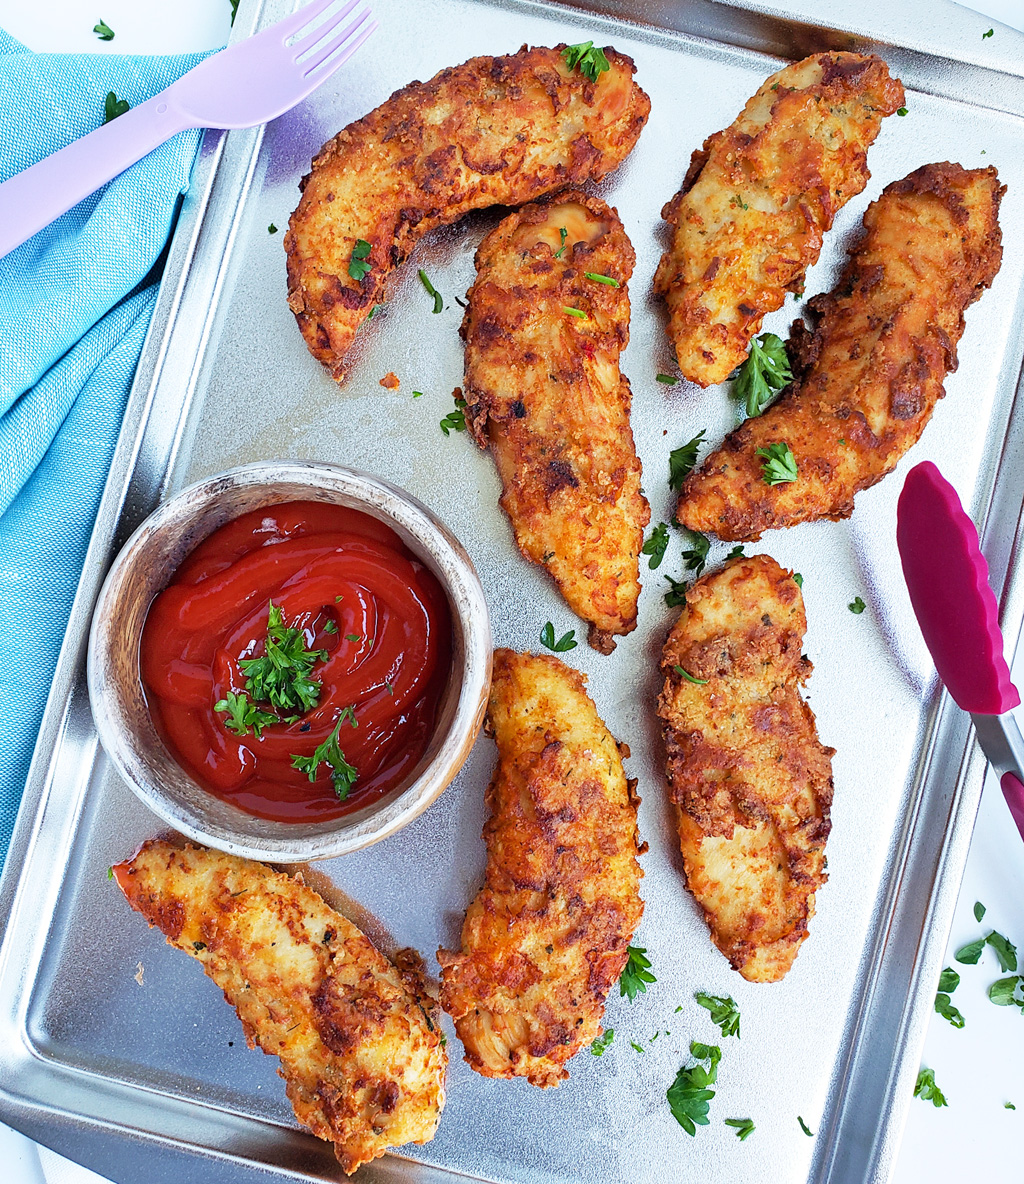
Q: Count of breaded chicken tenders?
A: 7